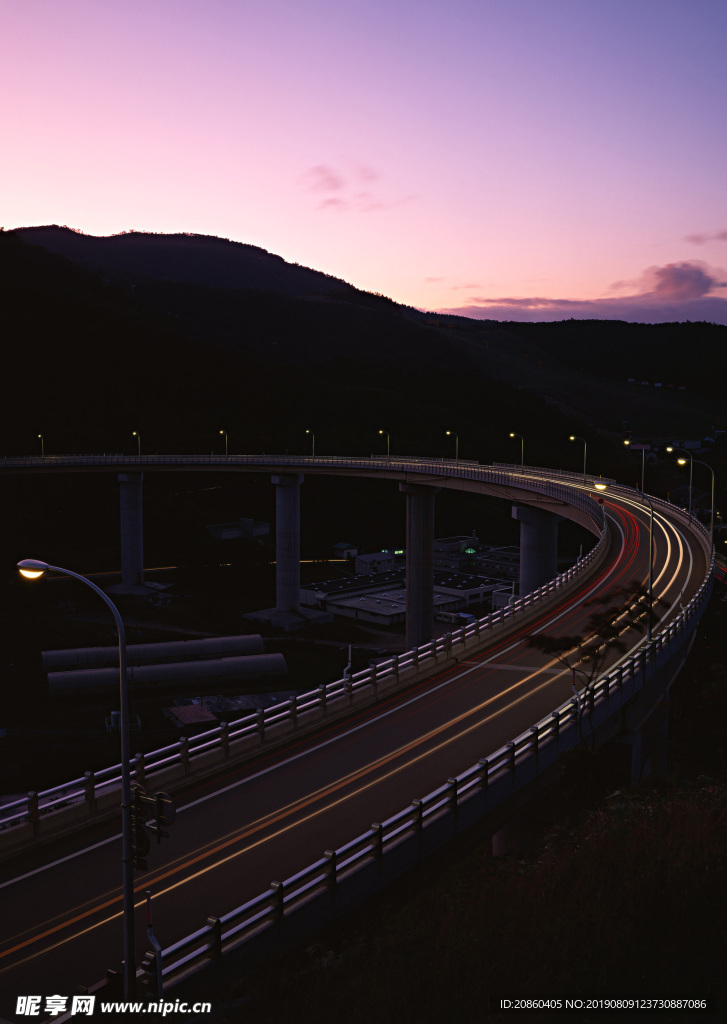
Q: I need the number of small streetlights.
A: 12